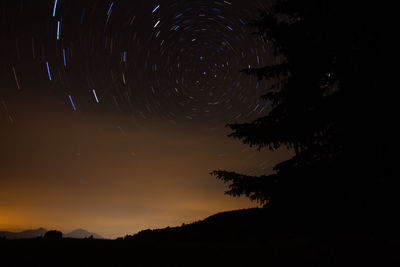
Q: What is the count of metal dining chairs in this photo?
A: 0